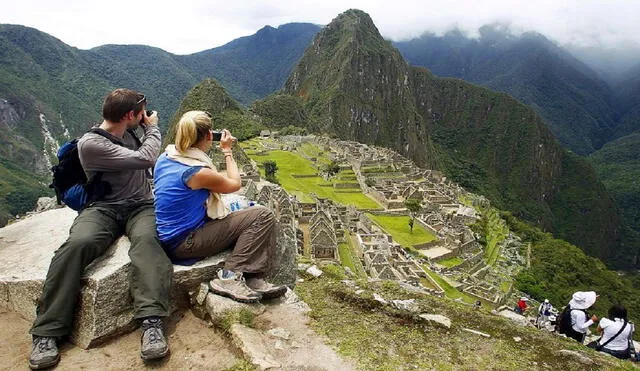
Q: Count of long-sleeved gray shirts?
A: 1